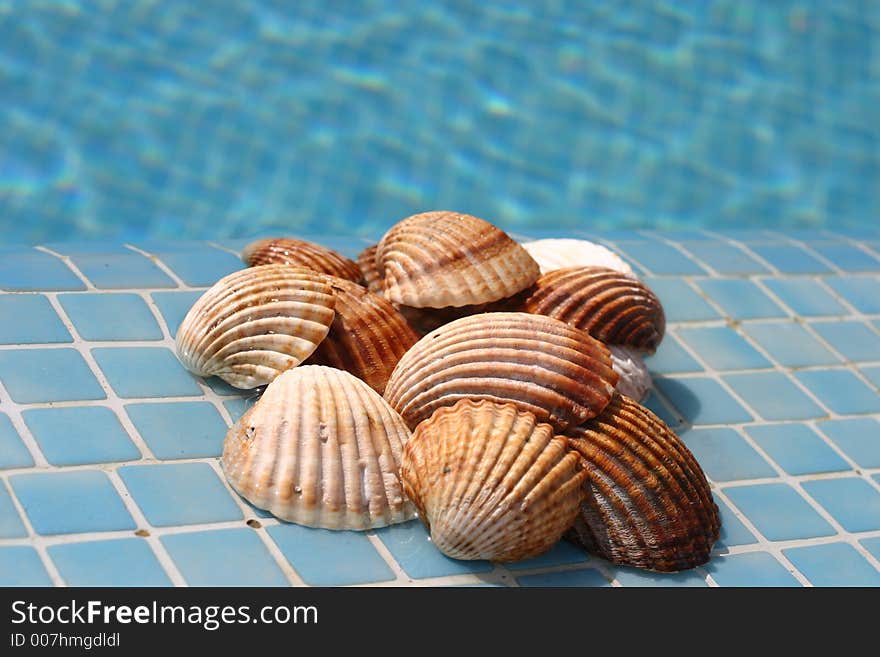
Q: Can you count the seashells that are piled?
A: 12